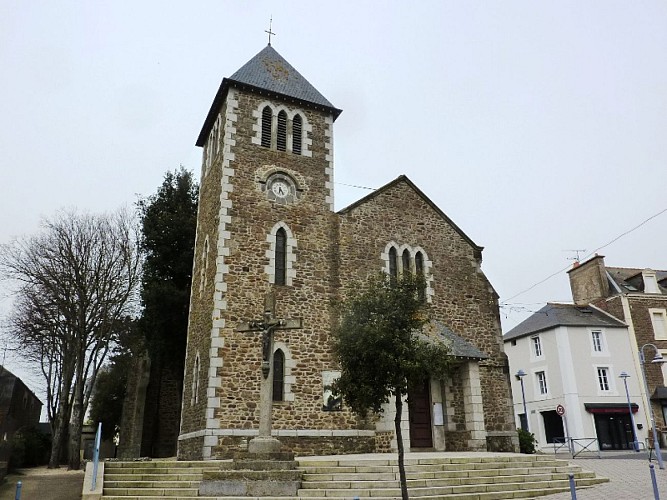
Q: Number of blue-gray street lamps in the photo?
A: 3